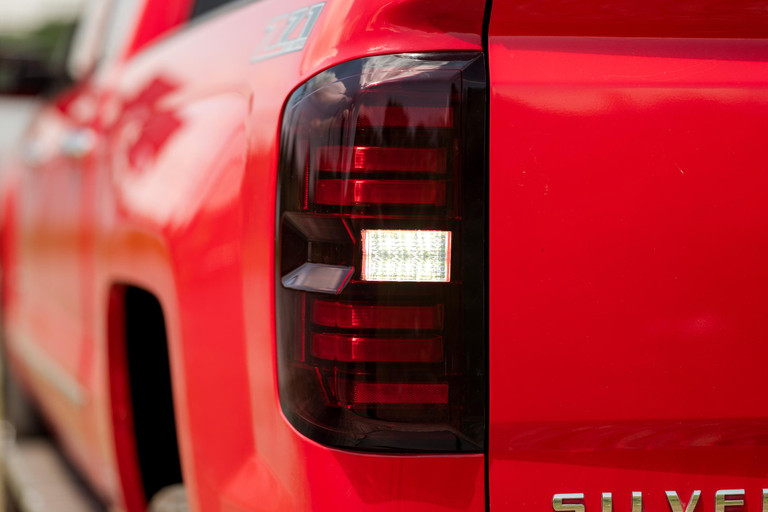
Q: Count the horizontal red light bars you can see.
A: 6